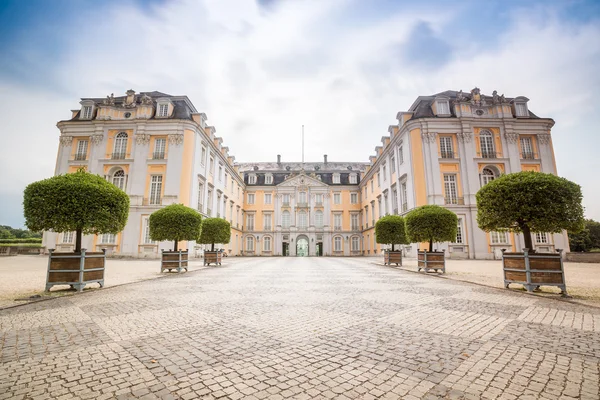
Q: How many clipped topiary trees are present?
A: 6